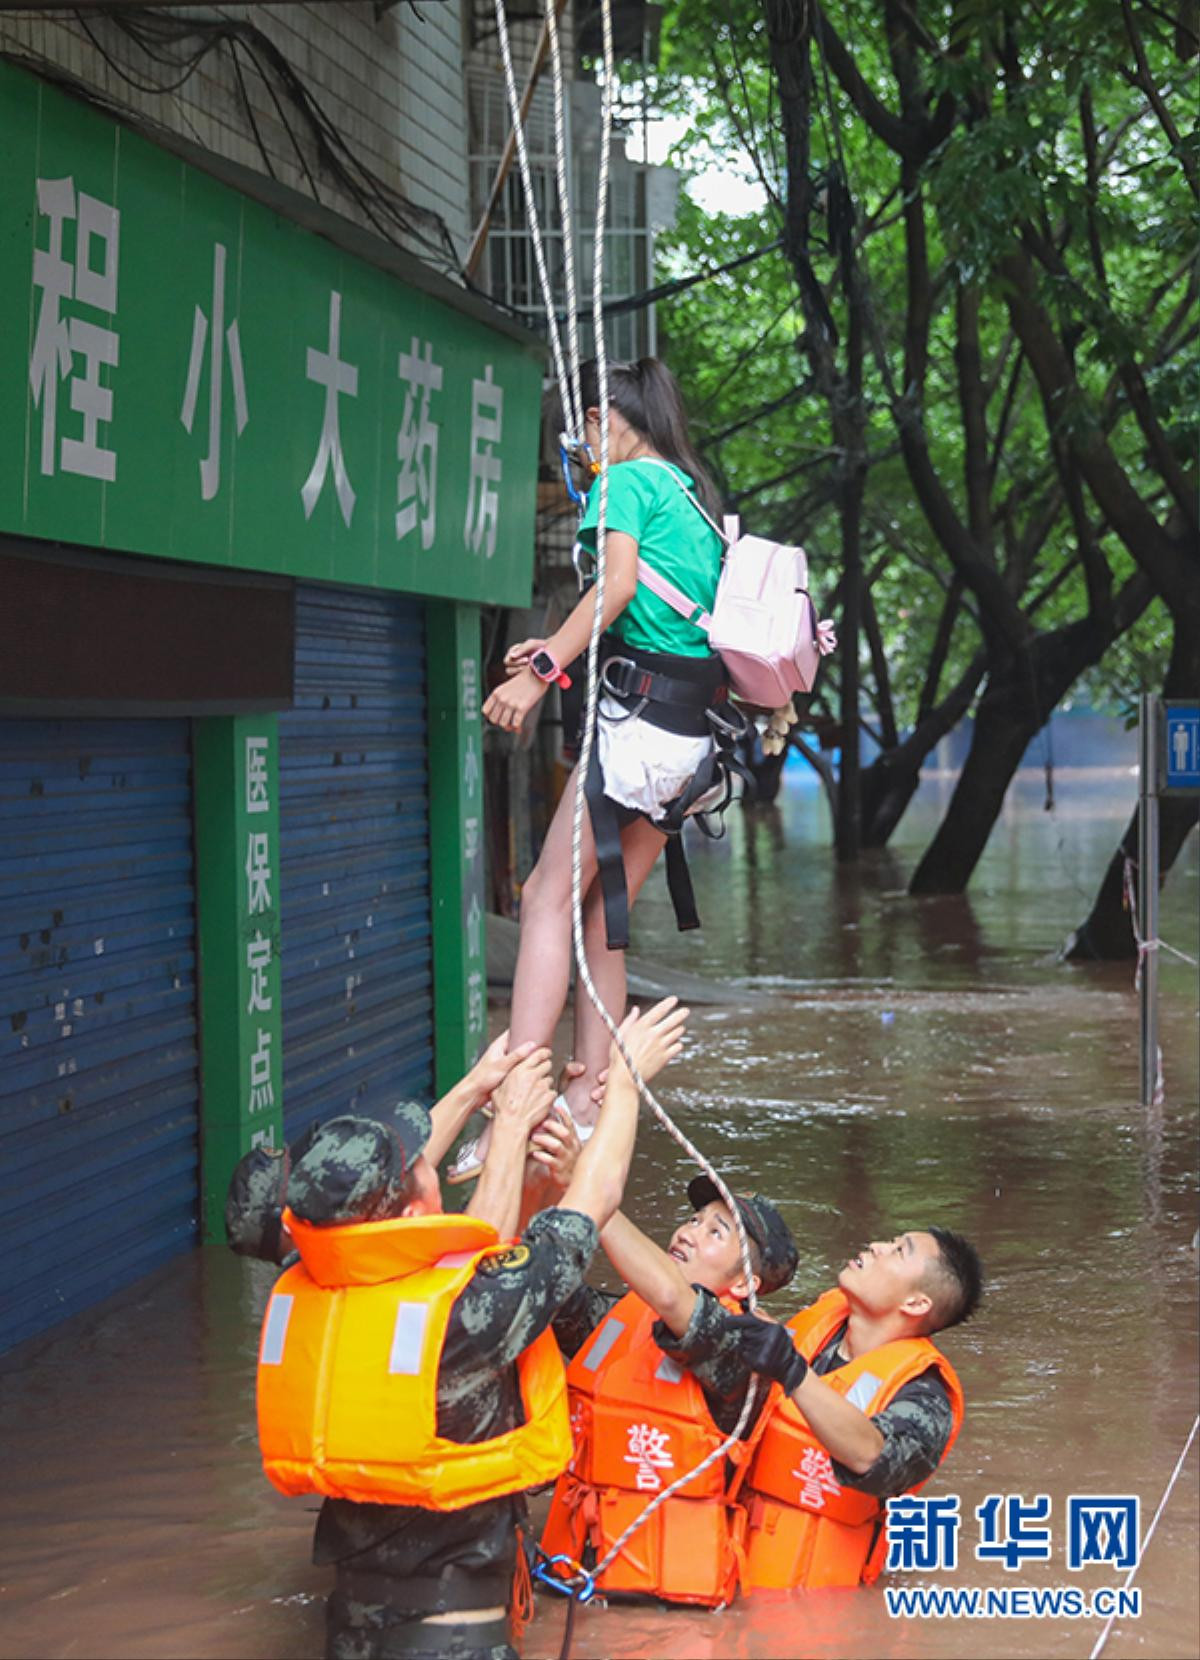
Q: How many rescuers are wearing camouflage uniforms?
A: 4